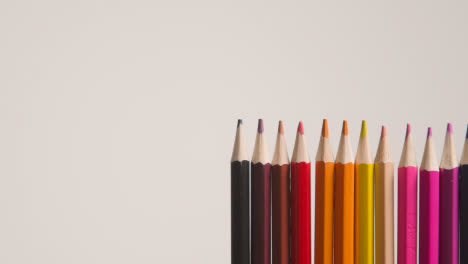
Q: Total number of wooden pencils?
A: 12